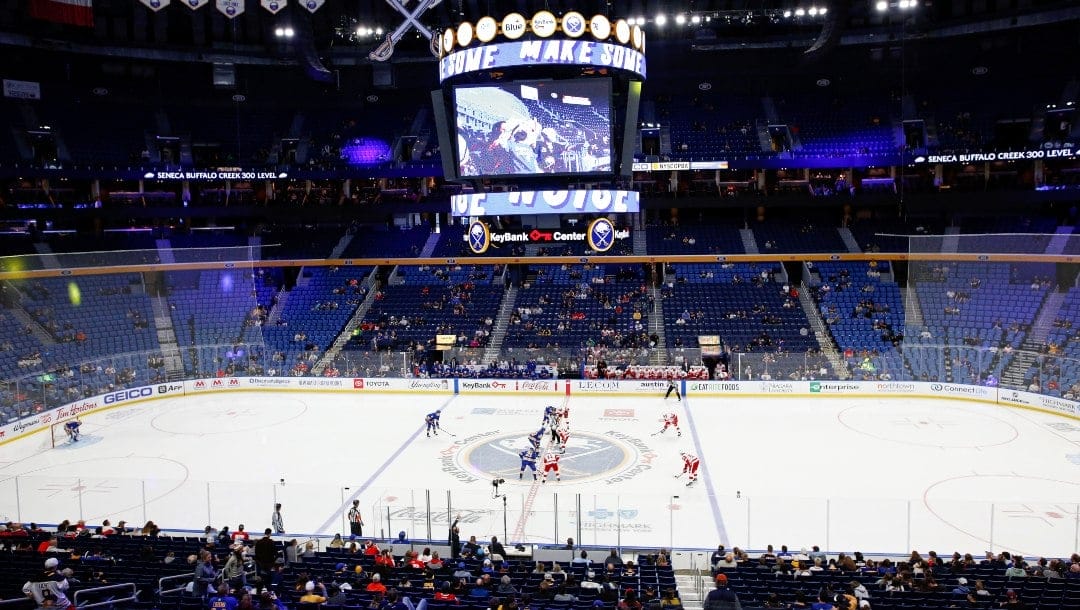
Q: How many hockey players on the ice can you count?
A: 10